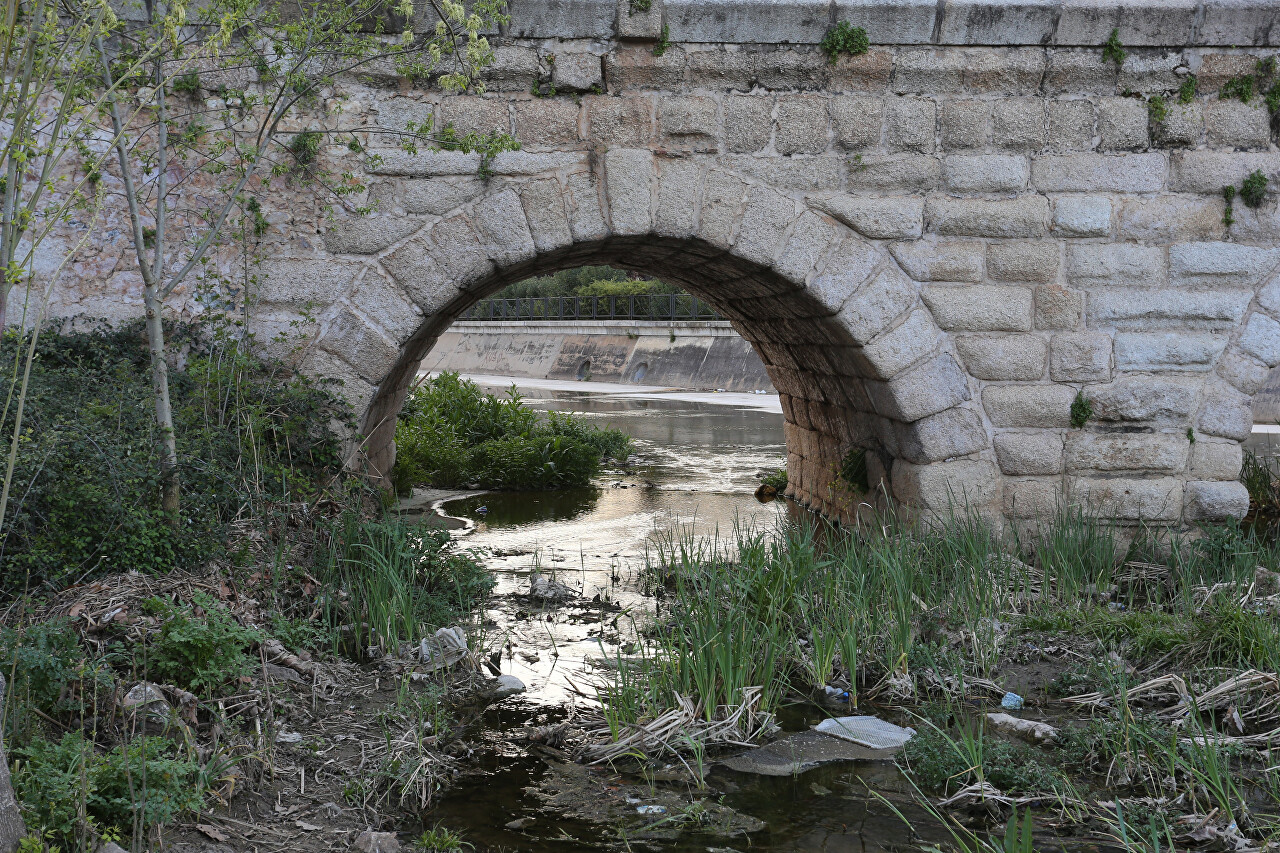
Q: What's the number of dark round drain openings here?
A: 2